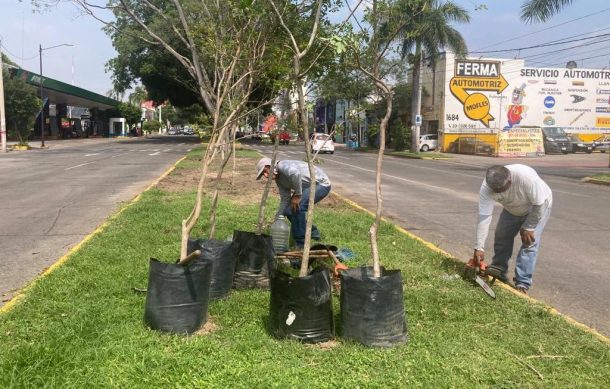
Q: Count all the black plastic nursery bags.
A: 5